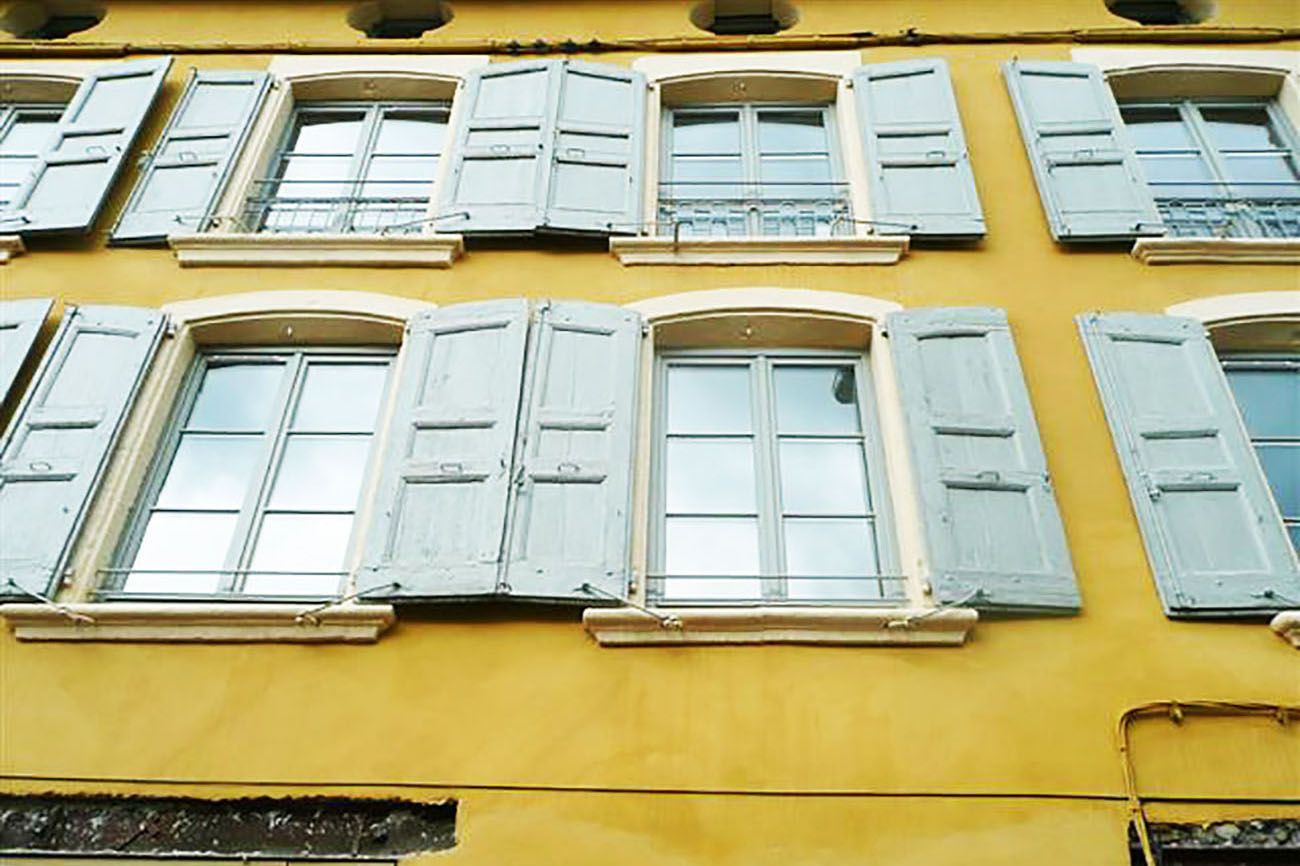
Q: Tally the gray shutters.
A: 12